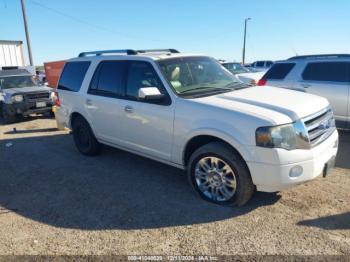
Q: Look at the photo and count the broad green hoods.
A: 0